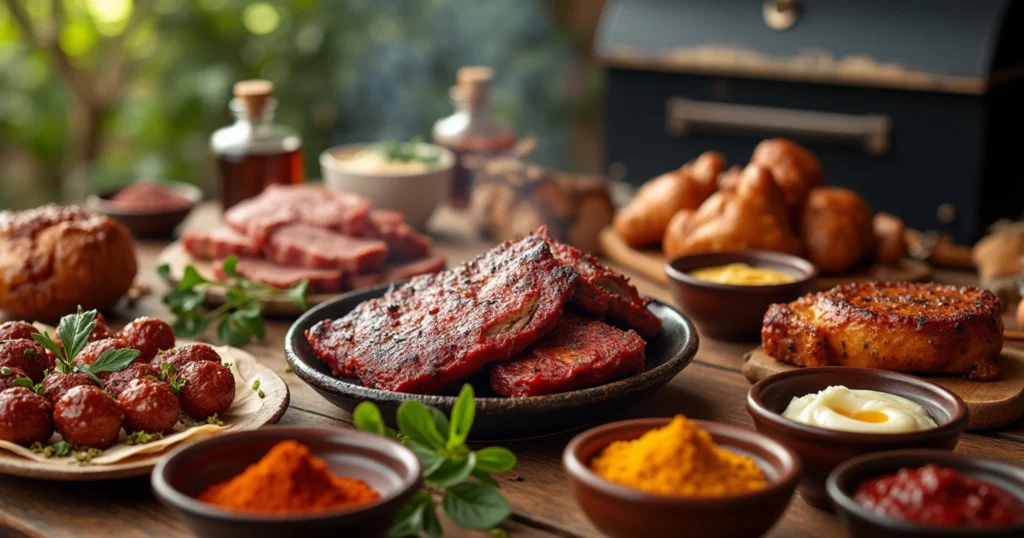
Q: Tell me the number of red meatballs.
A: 13